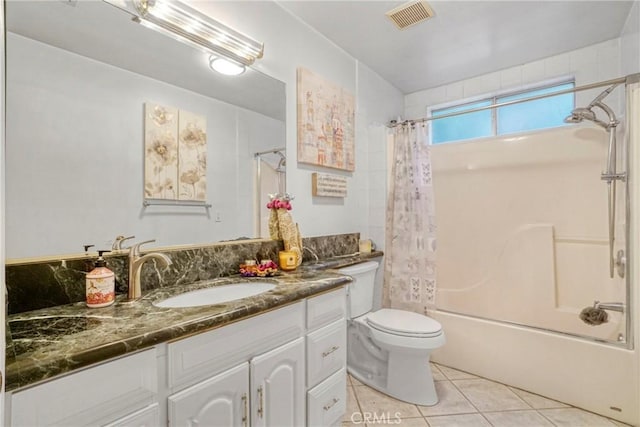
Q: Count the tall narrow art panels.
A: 2